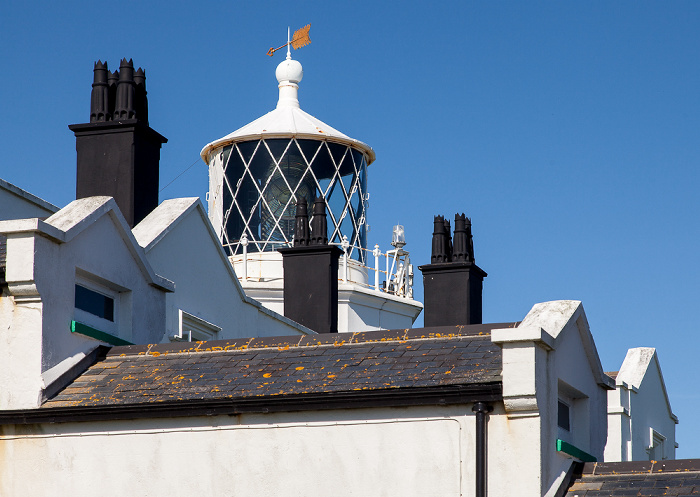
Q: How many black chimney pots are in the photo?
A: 10